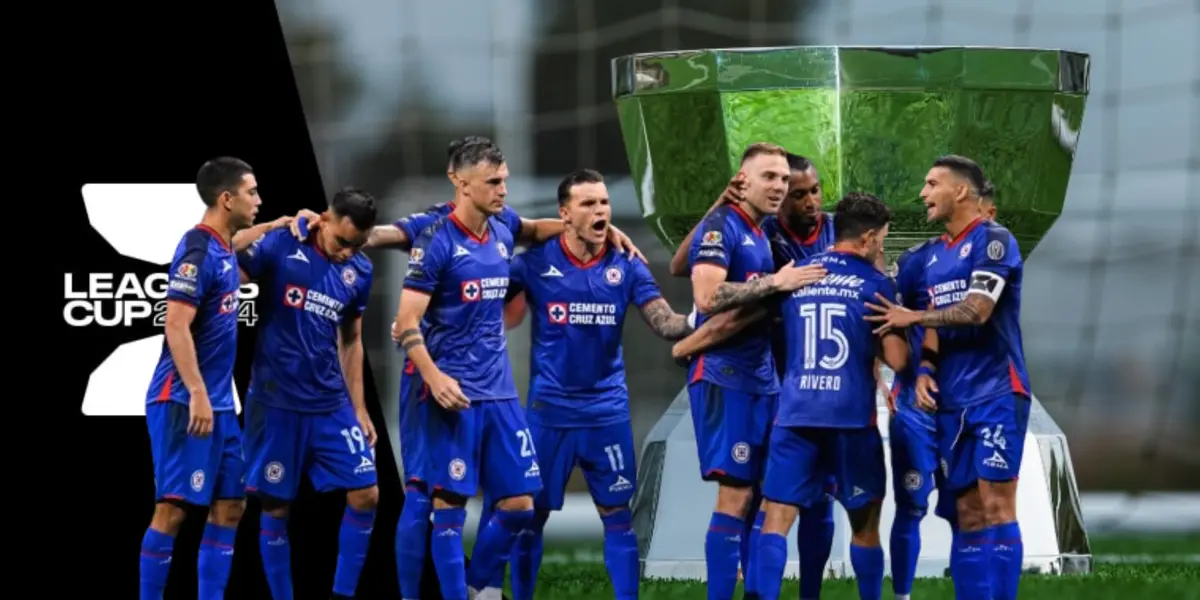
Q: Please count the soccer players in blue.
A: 10